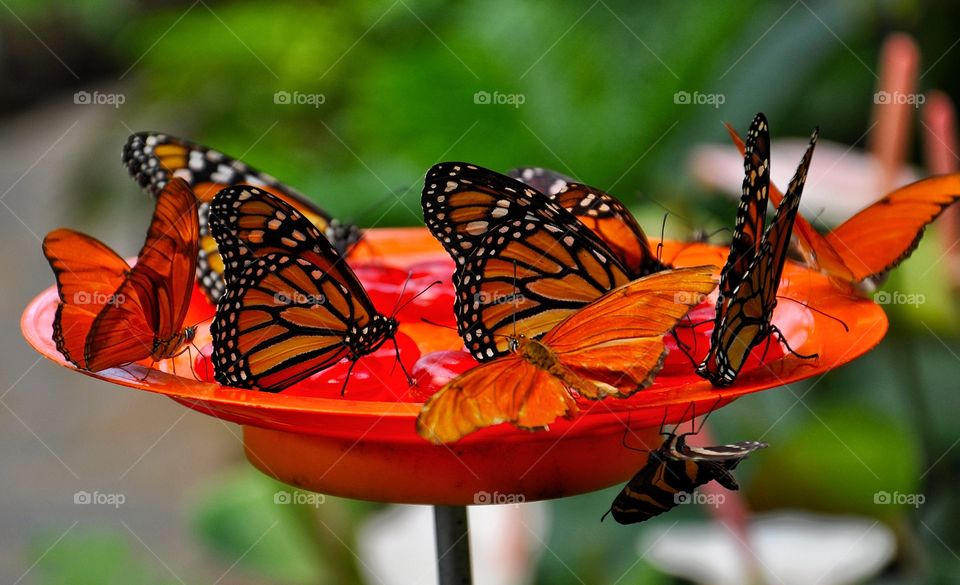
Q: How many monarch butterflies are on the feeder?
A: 5